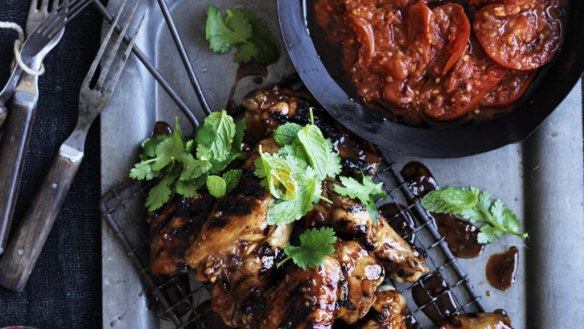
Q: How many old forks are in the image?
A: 3